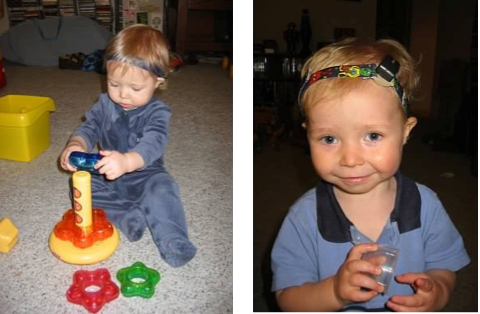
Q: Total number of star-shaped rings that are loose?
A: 2